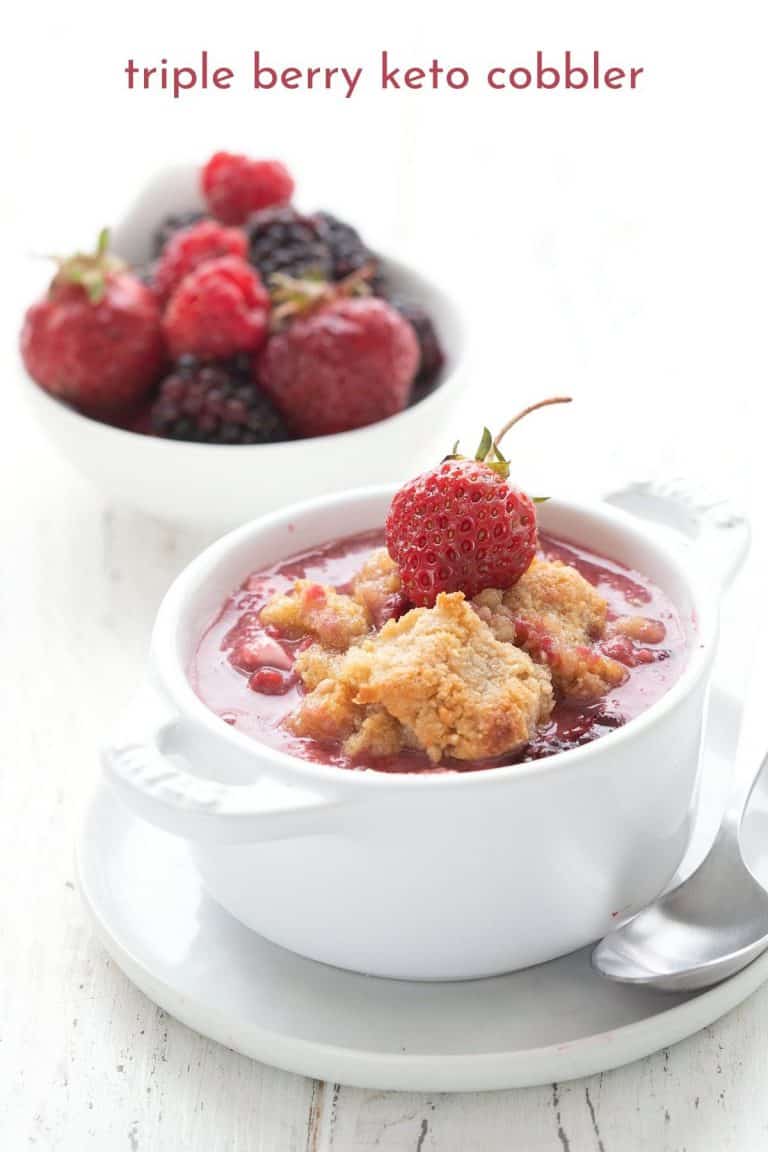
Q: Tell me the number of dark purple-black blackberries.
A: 5